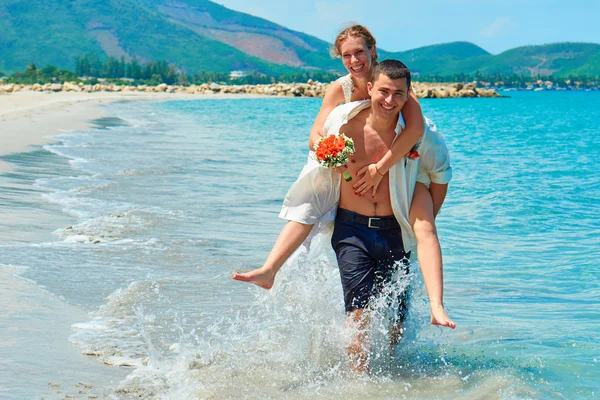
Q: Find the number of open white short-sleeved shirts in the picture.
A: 1